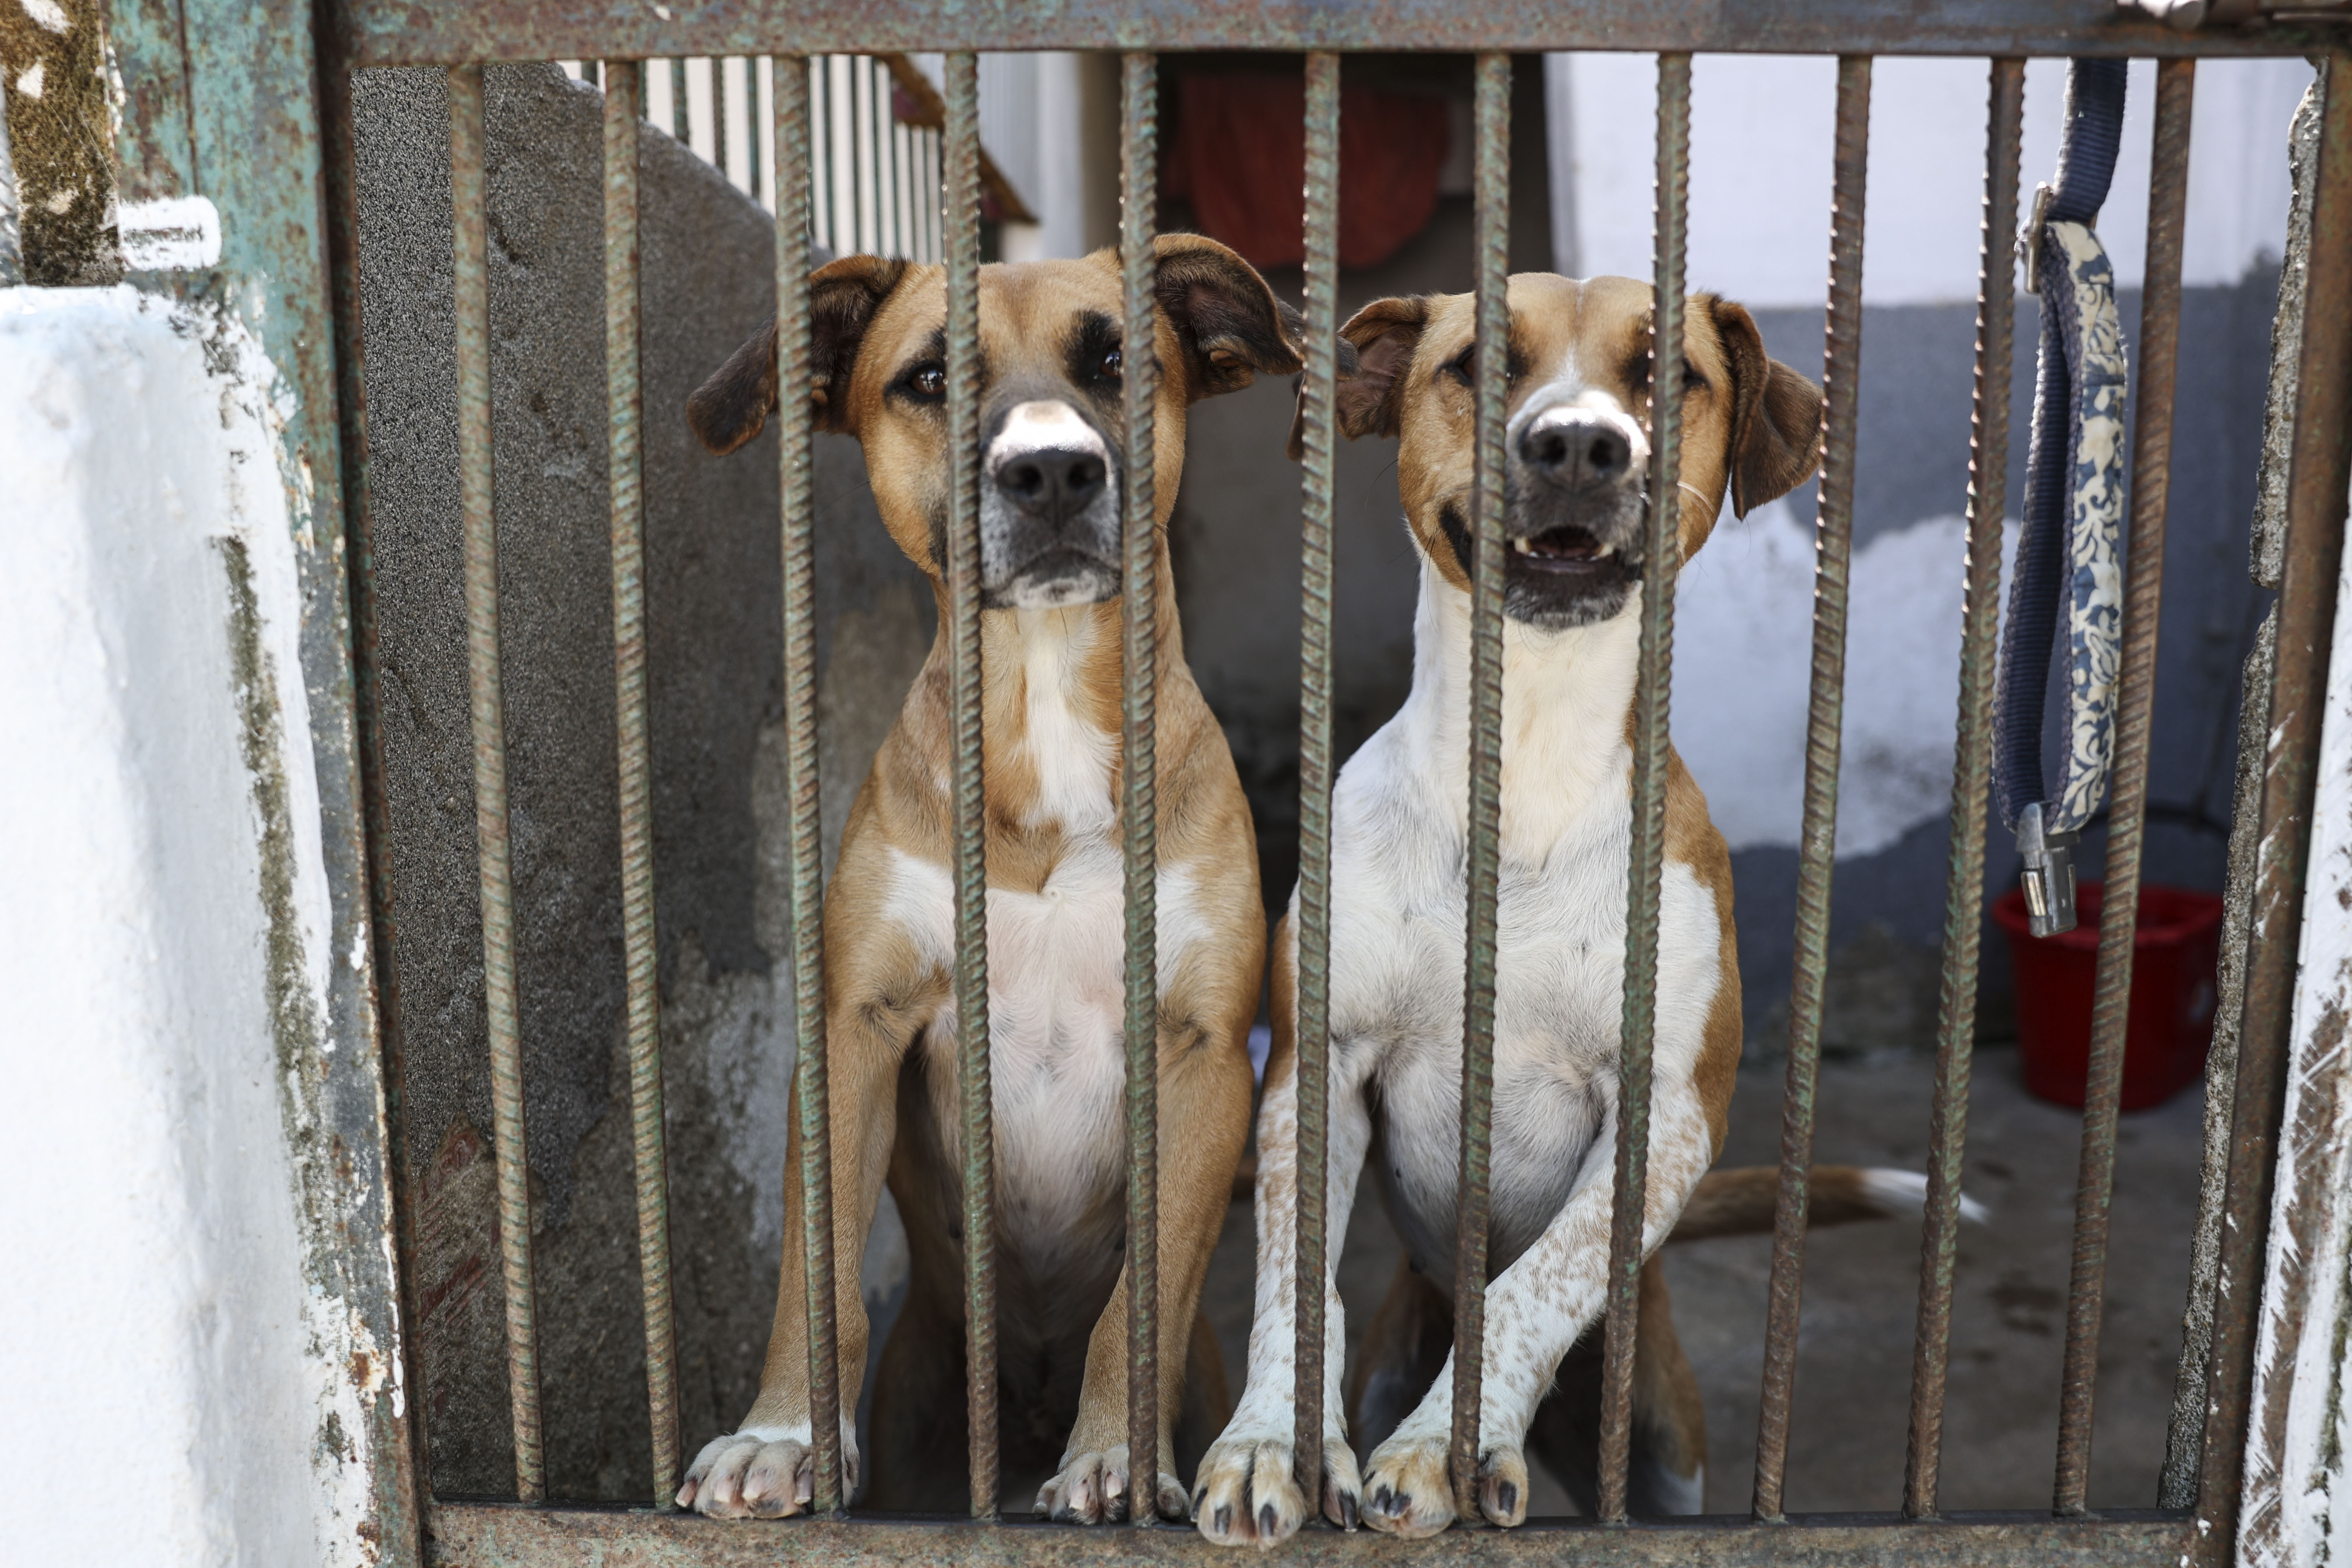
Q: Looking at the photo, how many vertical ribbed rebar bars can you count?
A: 11